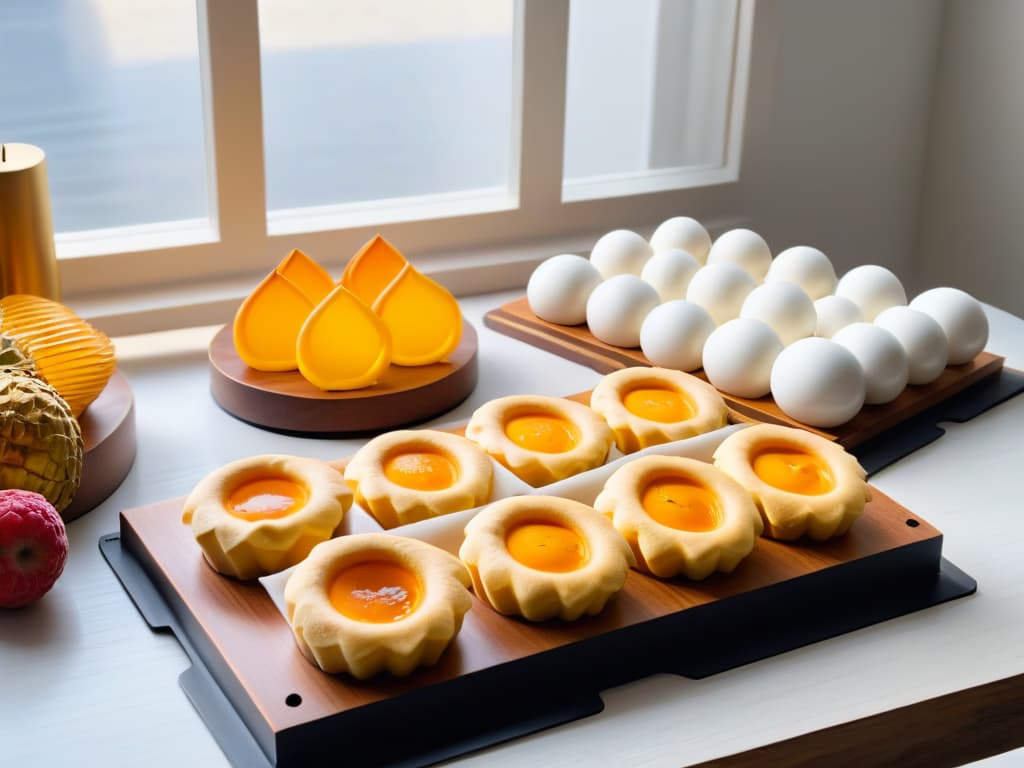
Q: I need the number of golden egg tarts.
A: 8